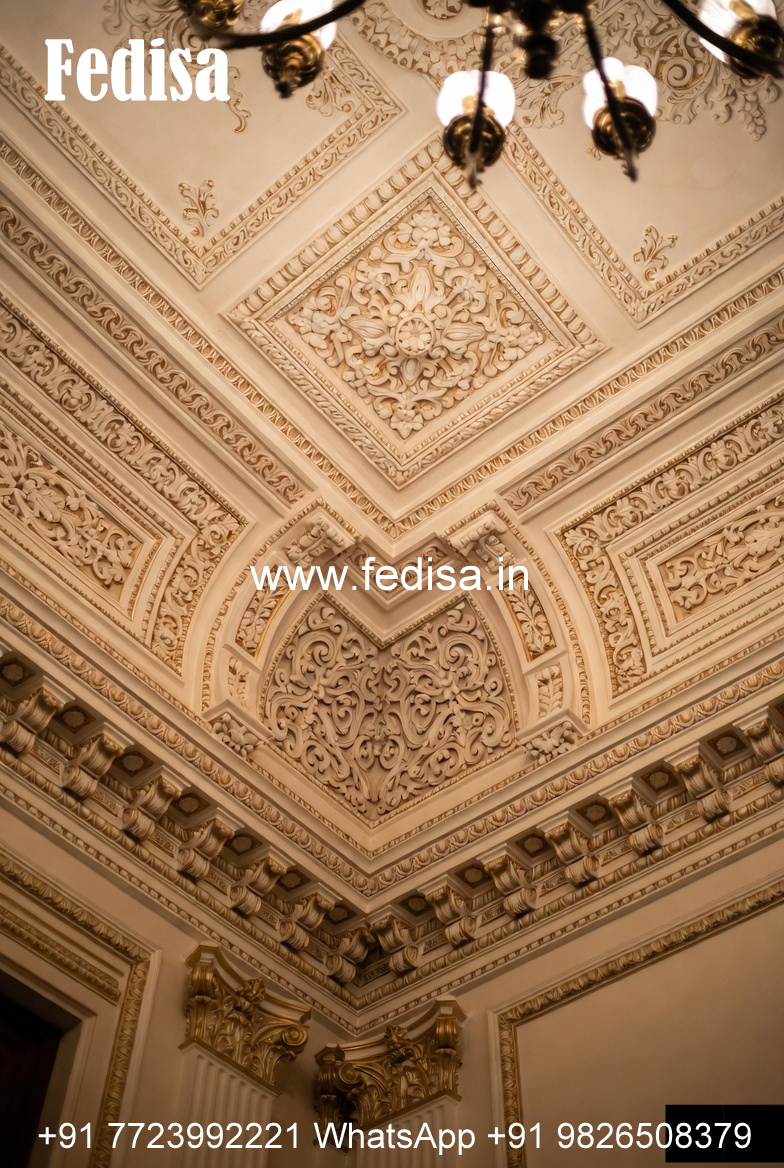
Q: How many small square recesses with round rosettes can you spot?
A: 13